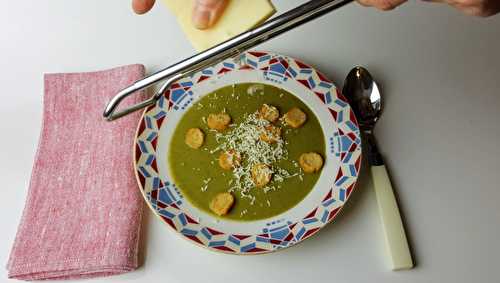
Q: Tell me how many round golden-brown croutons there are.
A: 9